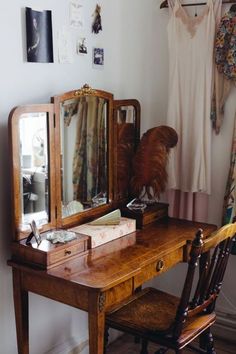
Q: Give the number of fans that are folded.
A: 1